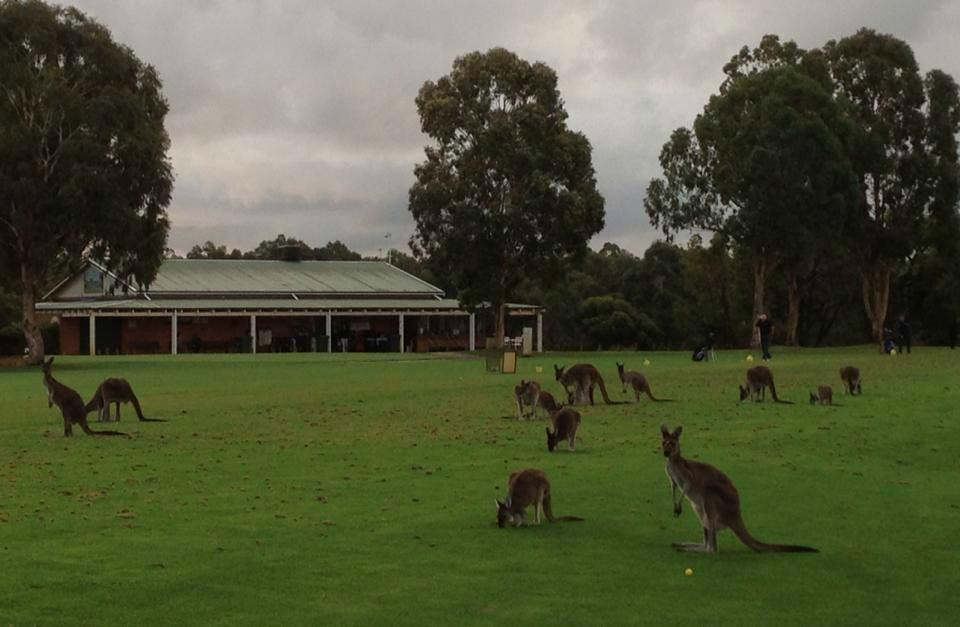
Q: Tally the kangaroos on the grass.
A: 12